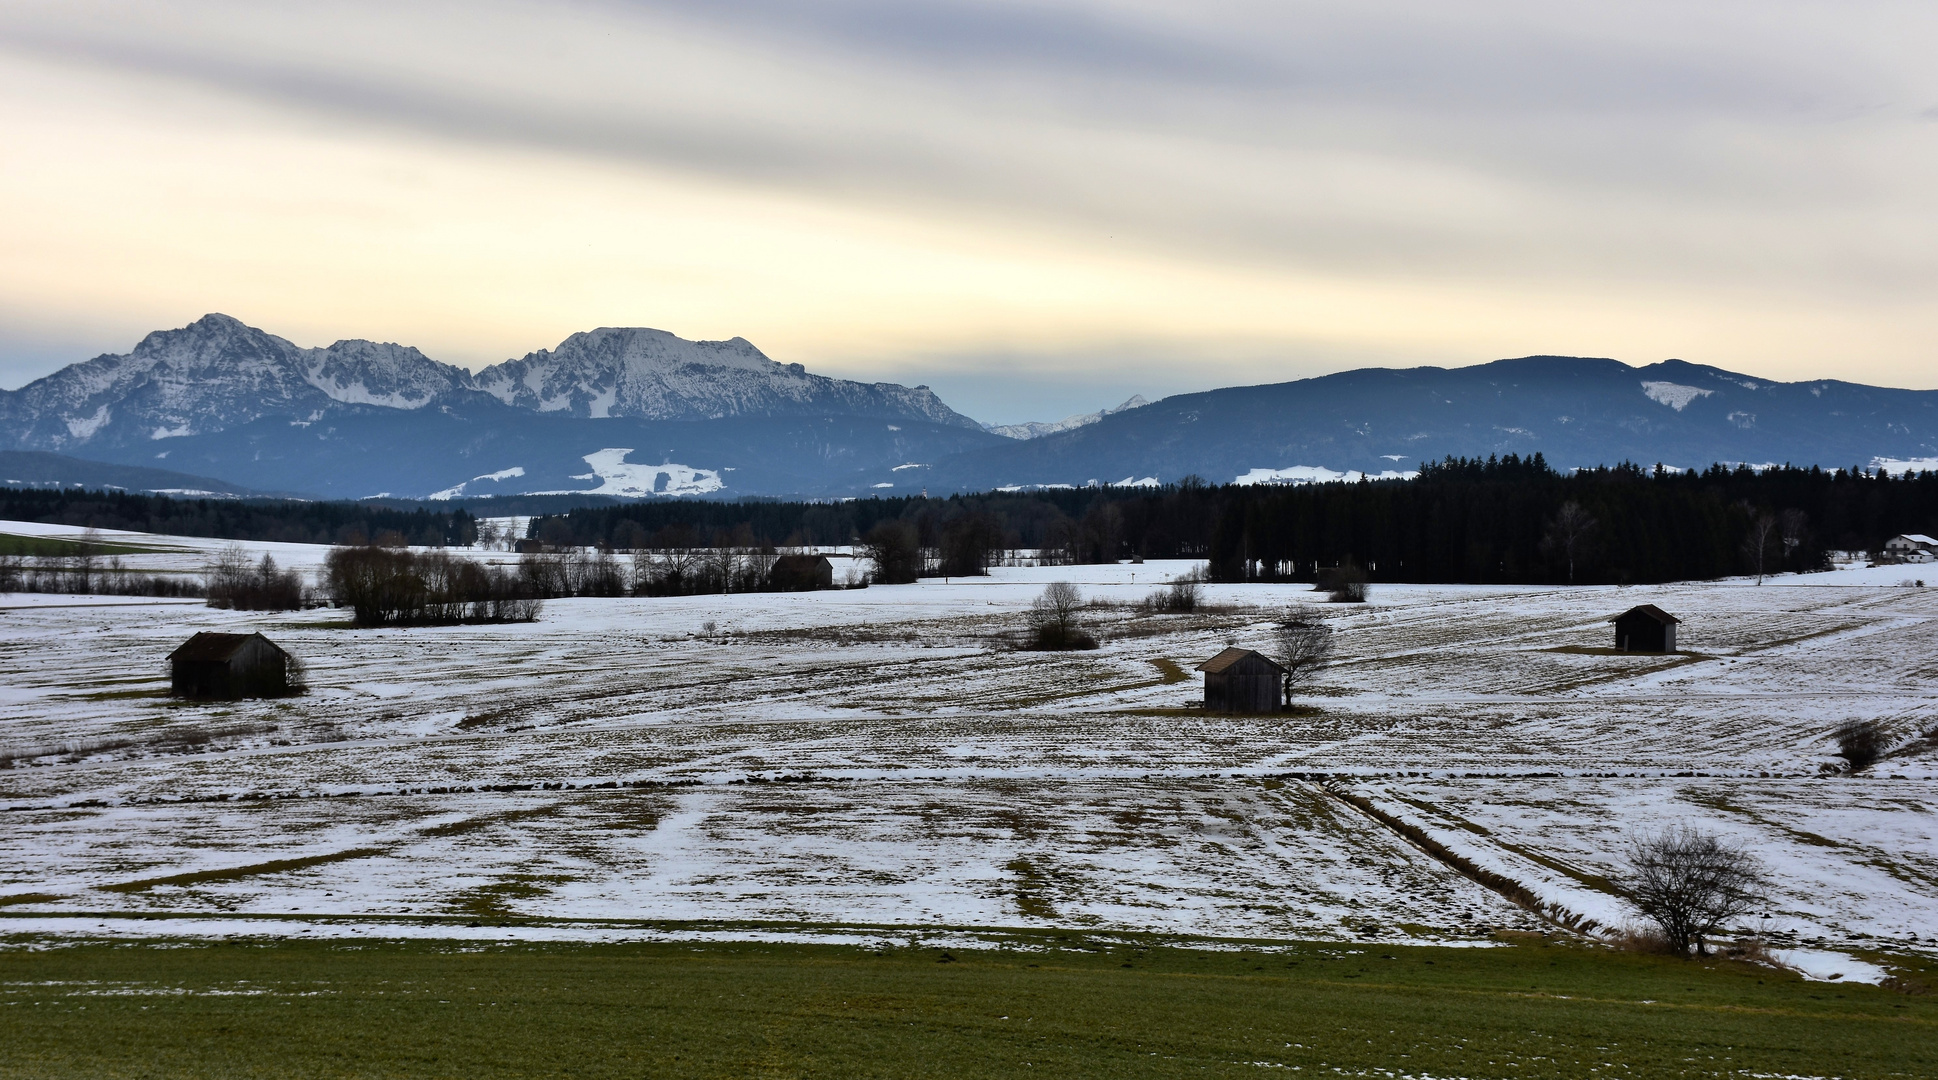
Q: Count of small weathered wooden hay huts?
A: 3